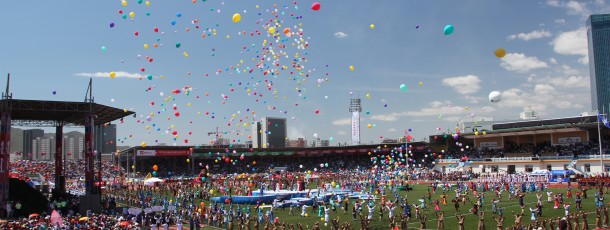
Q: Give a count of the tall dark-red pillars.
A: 3